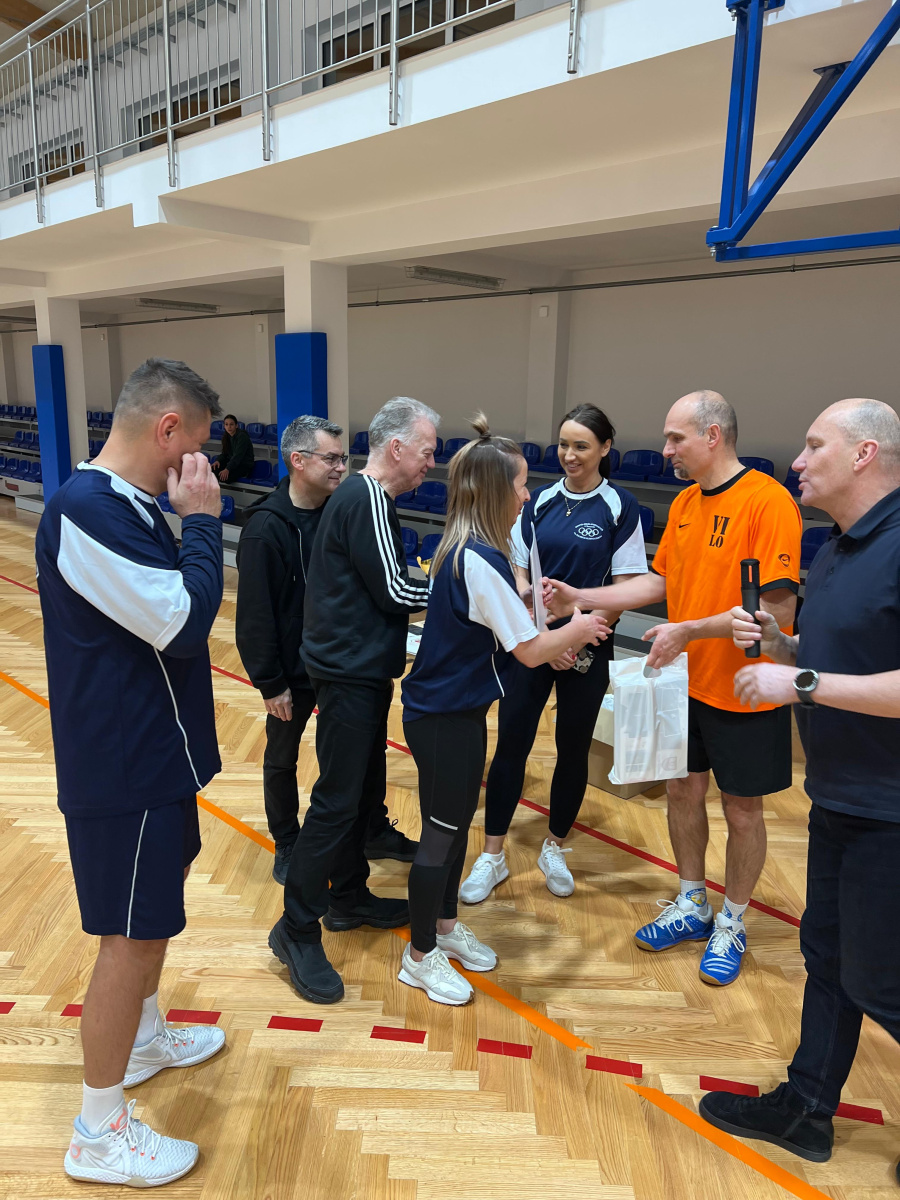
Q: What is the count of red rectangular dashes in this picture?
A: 9